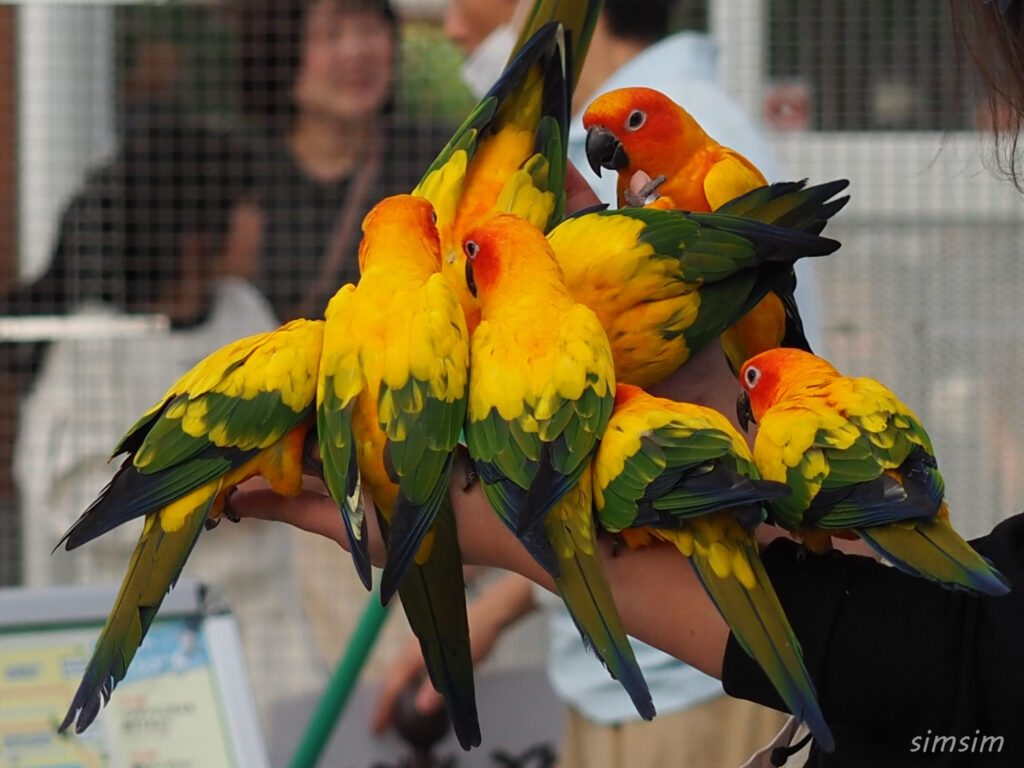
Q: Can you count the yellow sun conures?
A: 8